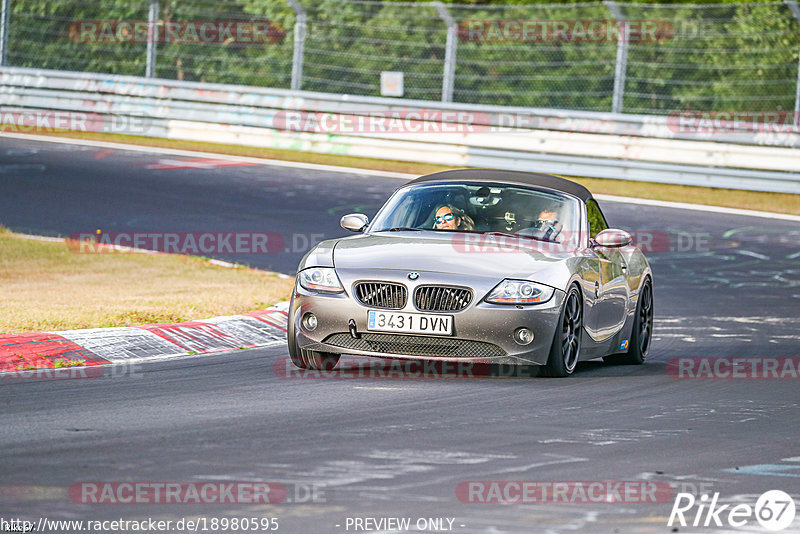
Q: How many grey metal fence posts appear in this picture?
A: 6